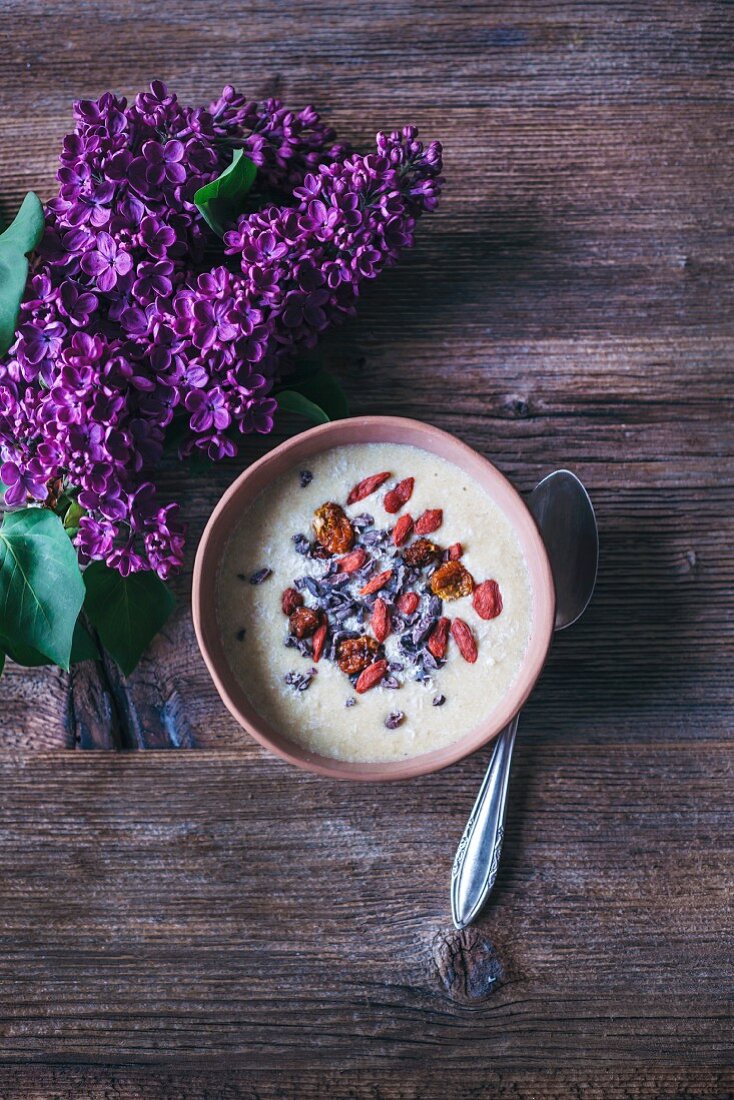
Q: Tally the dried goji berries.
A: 15